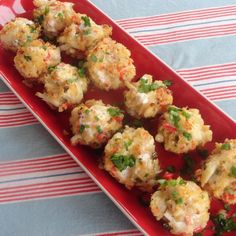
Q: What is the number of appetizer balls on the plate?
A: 12